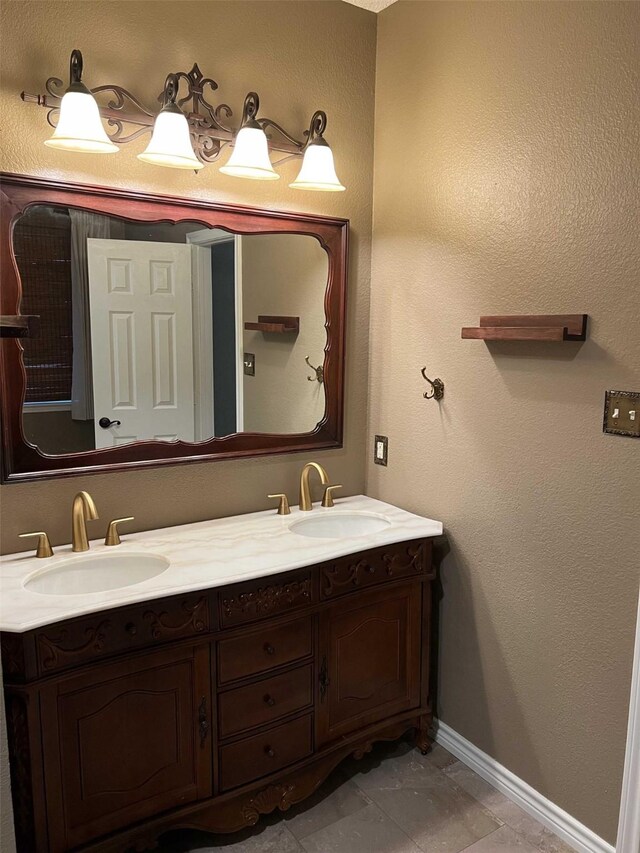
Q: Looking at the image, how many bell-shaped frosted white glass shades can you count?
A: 4